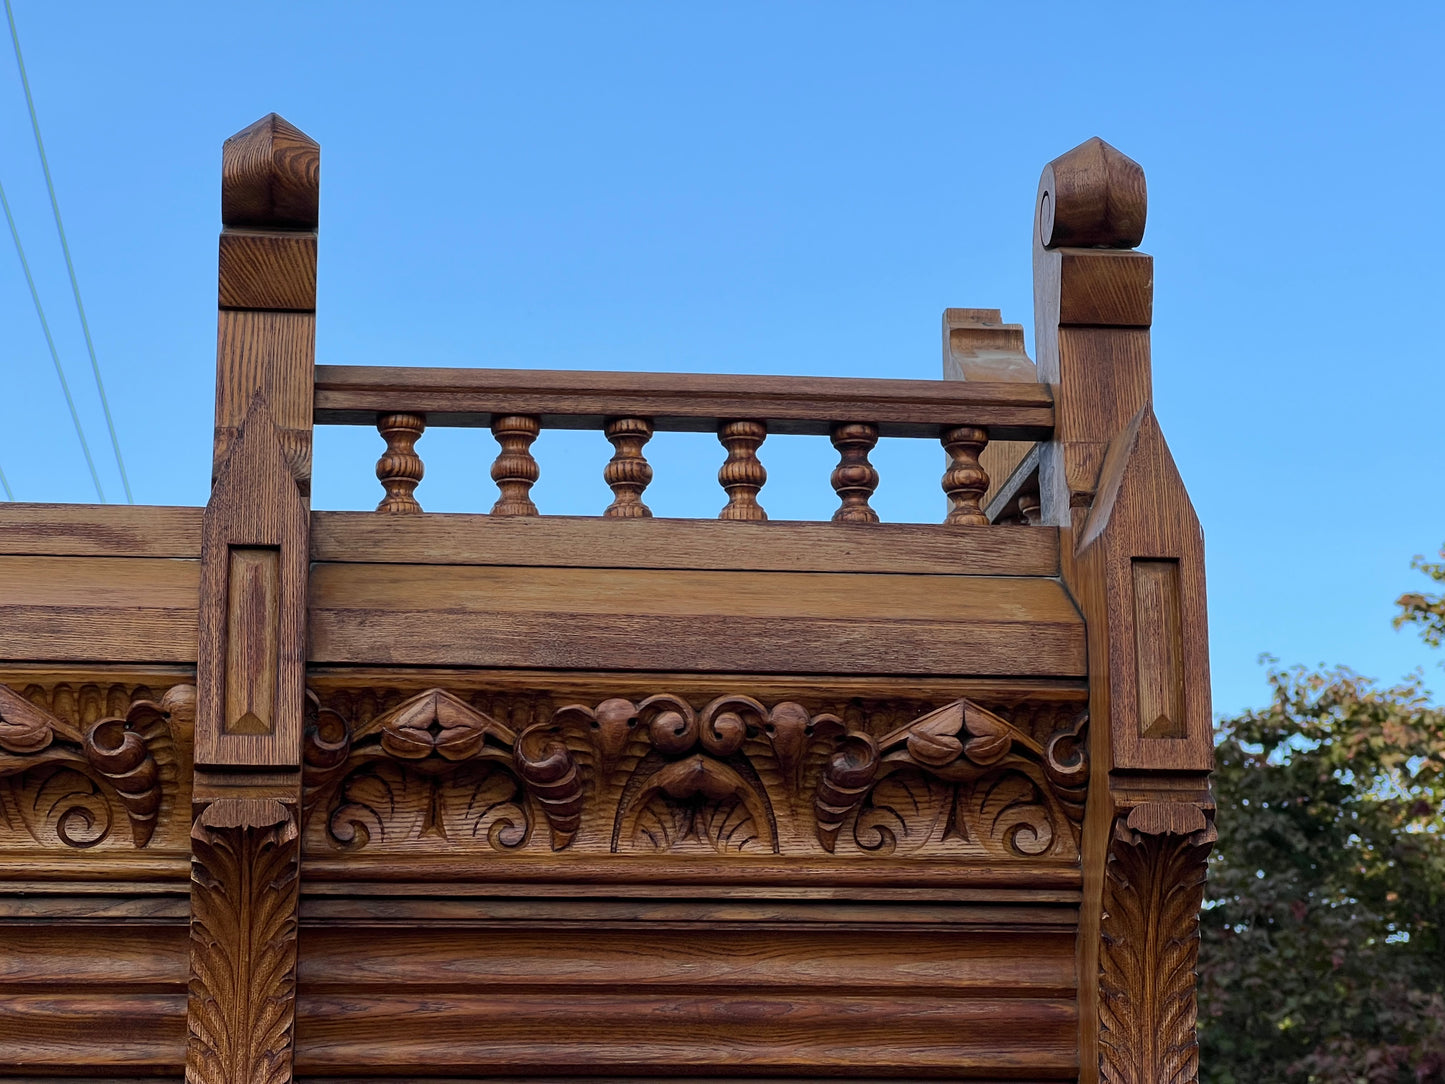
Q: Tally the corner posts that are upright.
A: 2